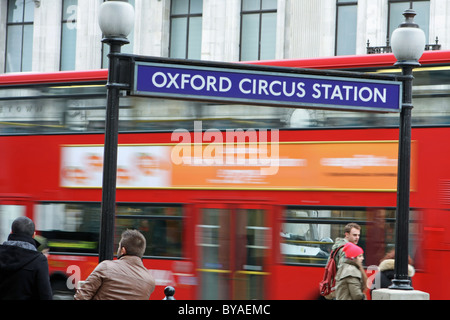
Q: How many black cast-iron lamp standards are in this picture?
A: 2